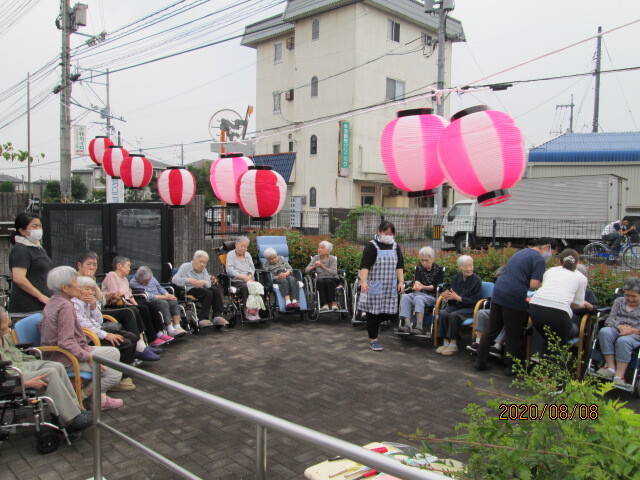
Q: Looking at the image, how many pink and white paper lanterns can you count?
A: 3